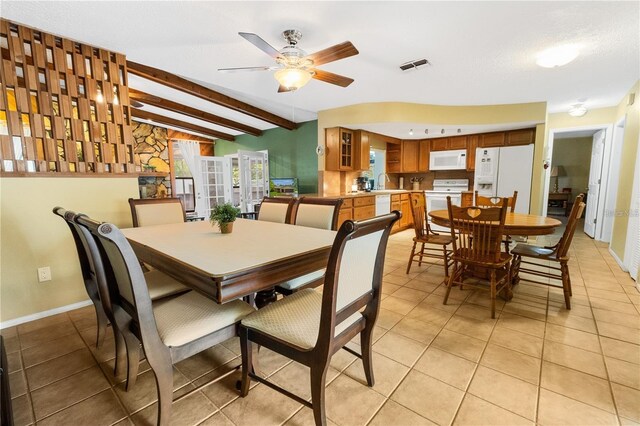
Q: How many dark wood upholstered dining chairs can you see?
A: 6